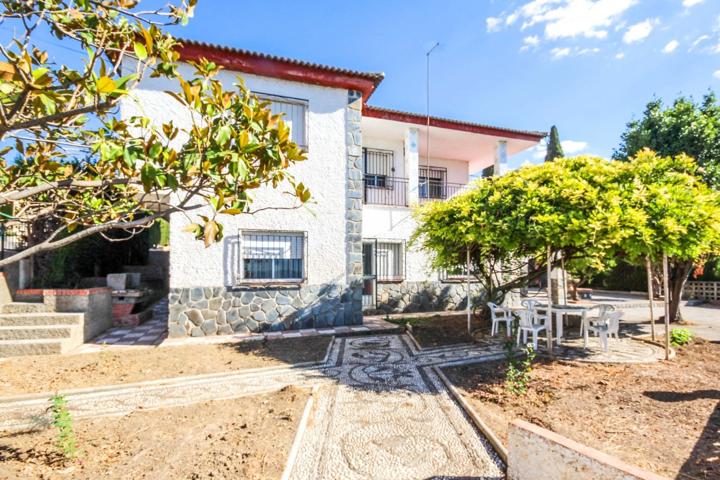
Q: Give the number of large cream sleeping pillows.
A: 0